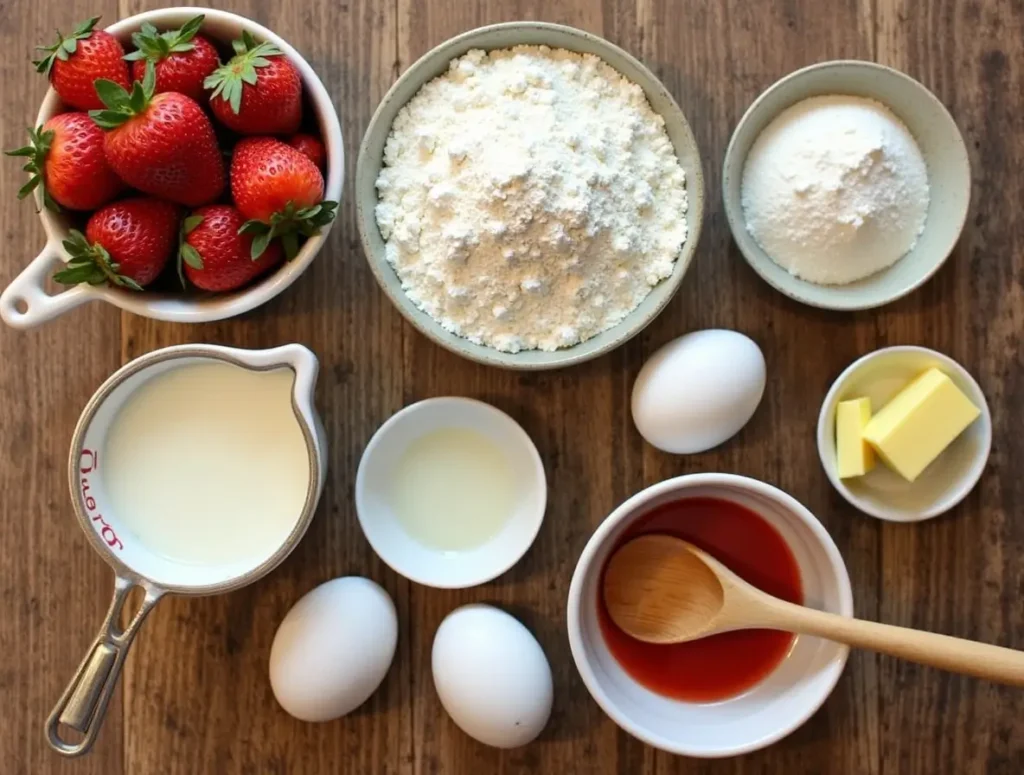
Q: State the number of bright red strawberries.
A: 9